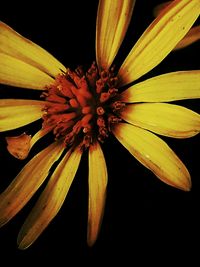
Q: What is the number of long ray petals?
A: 11